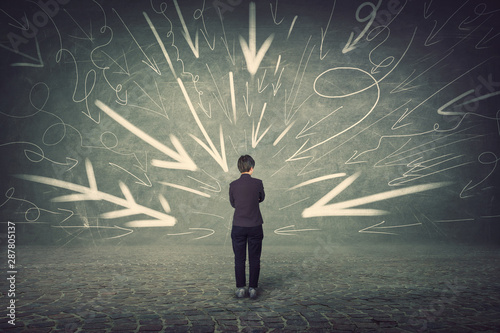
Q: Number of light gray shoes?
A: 2